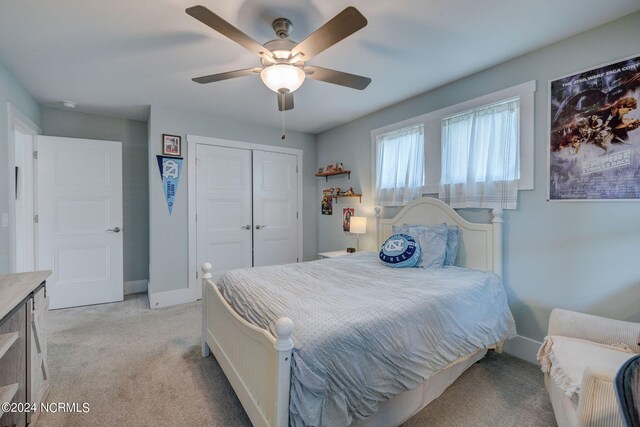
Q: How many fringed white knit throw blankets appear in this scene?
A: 1